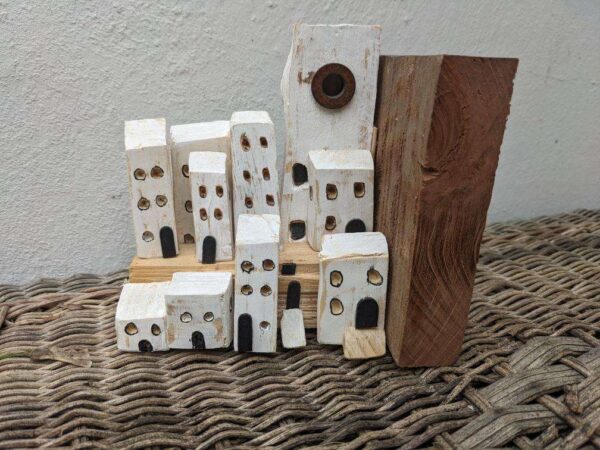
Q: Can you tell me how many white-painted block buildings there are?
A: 10